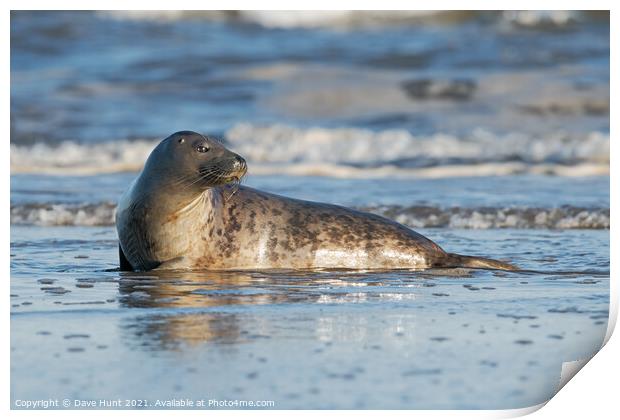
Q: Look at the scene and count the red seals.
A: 0